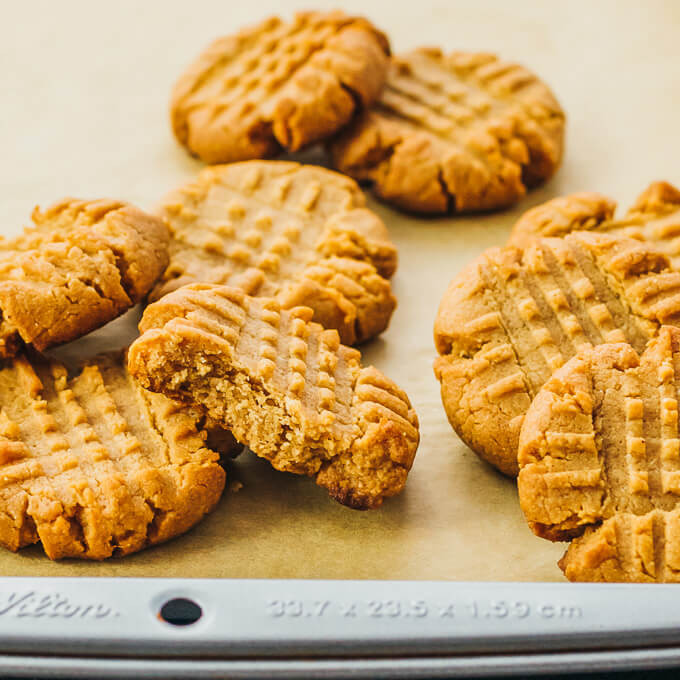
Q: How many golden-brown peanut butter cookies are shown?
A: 9